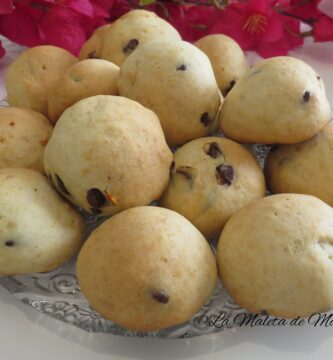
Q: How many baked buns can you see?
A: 14